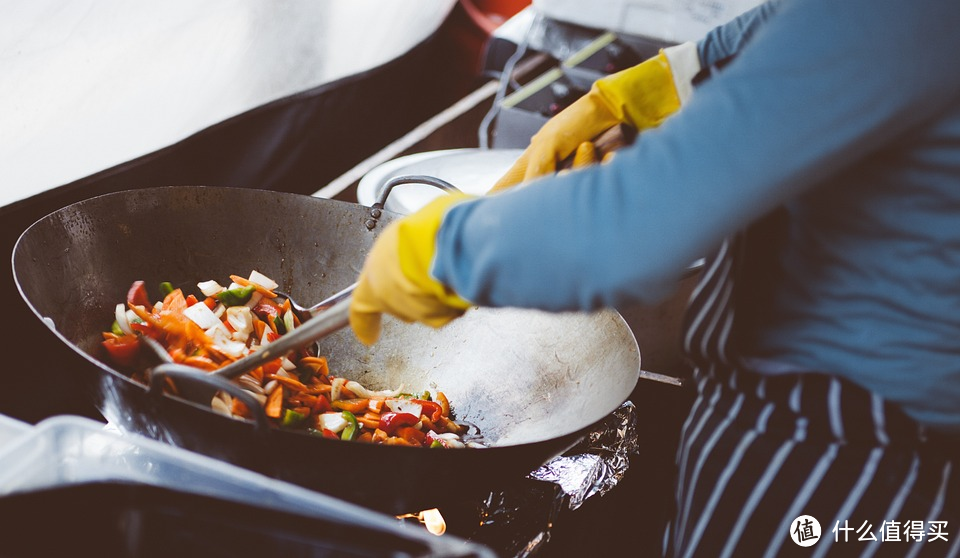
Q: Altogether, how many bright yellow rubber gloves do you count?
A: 2